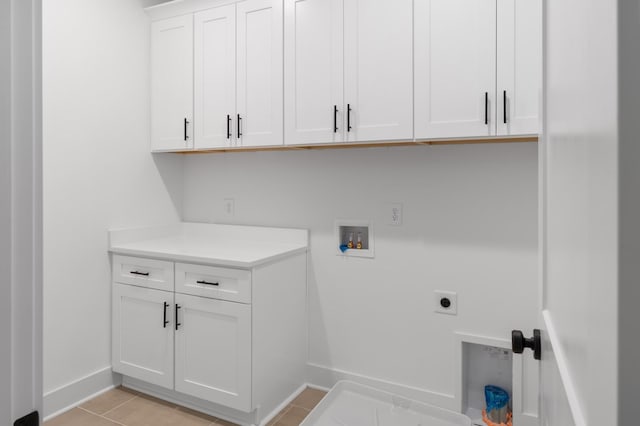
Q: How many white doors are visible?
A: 10